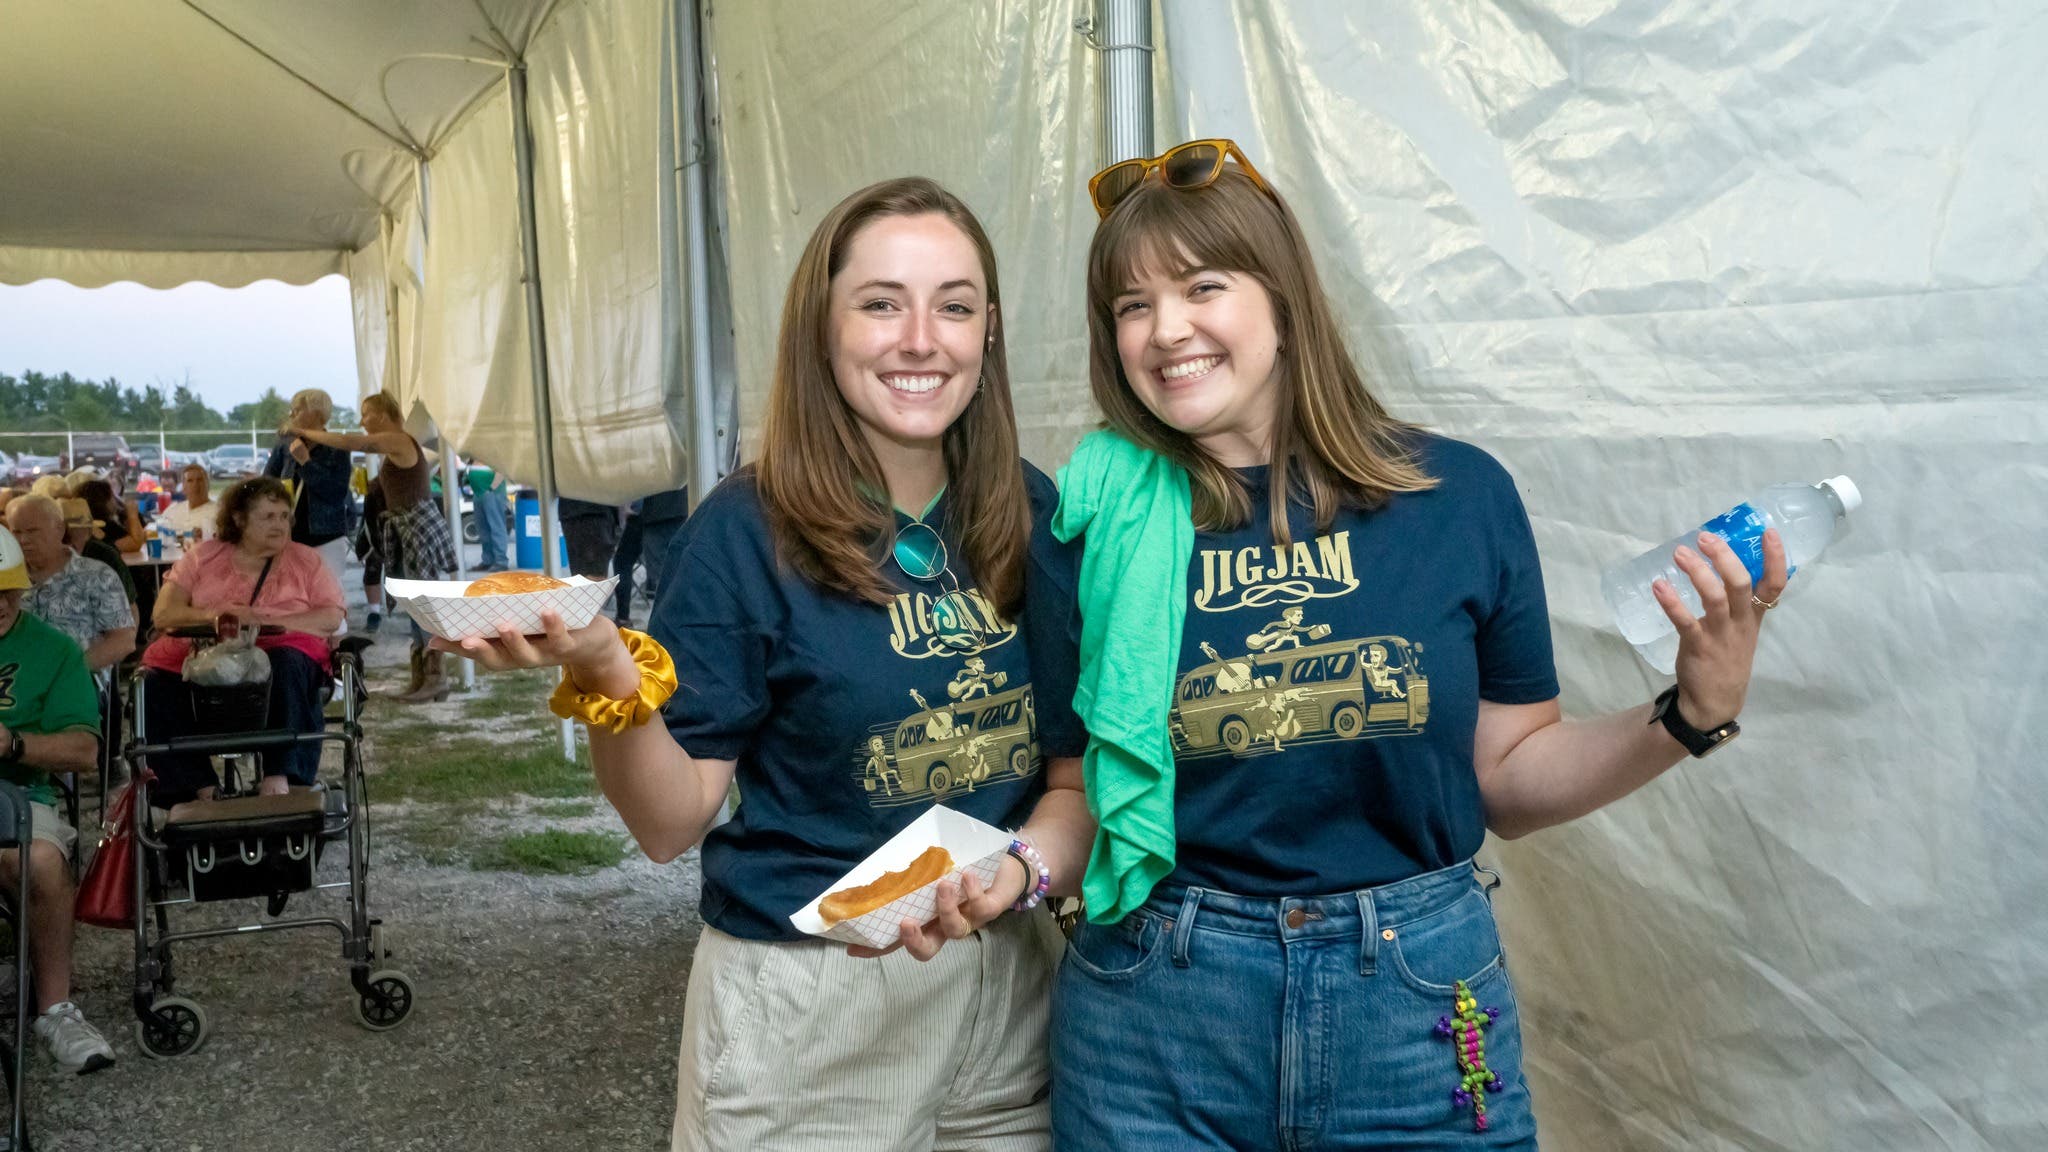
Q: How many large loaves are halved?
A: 0